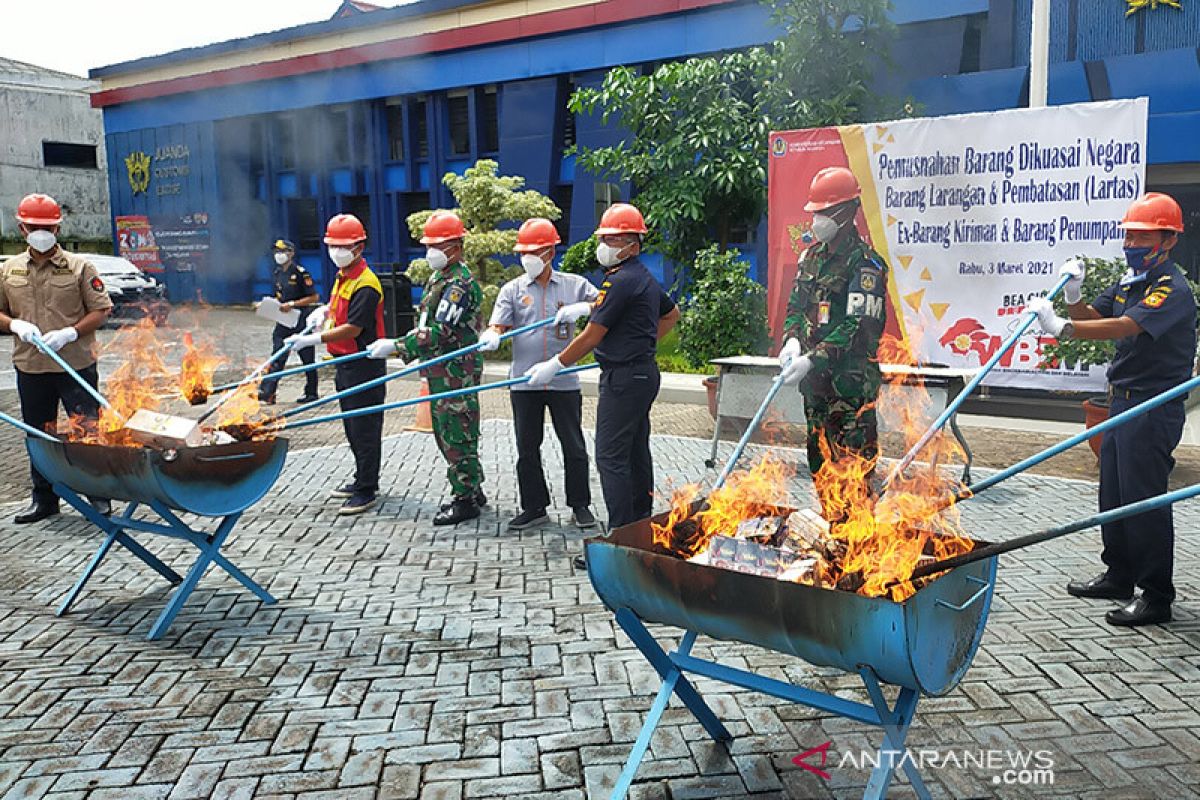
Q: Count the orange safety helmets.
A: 7